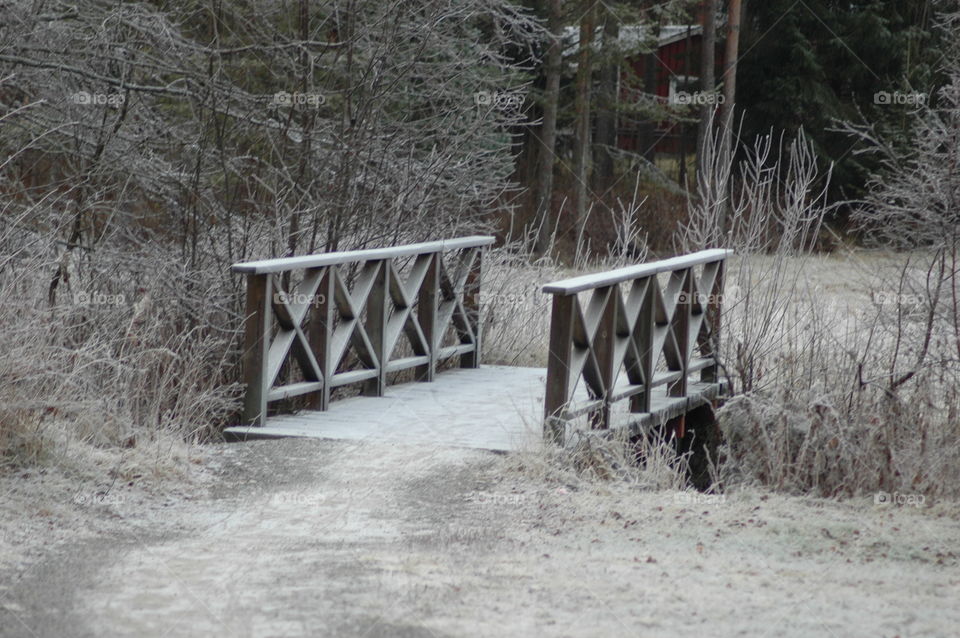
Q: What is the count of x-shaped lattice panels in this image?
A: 8